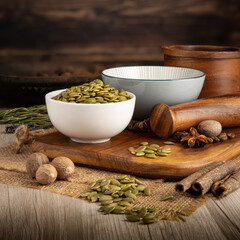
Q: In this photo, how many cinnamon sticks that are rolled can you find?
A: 3